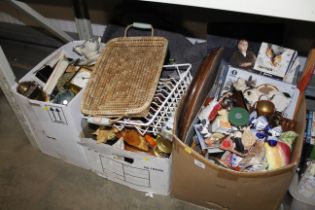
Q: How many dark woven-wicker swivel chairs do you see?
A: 0